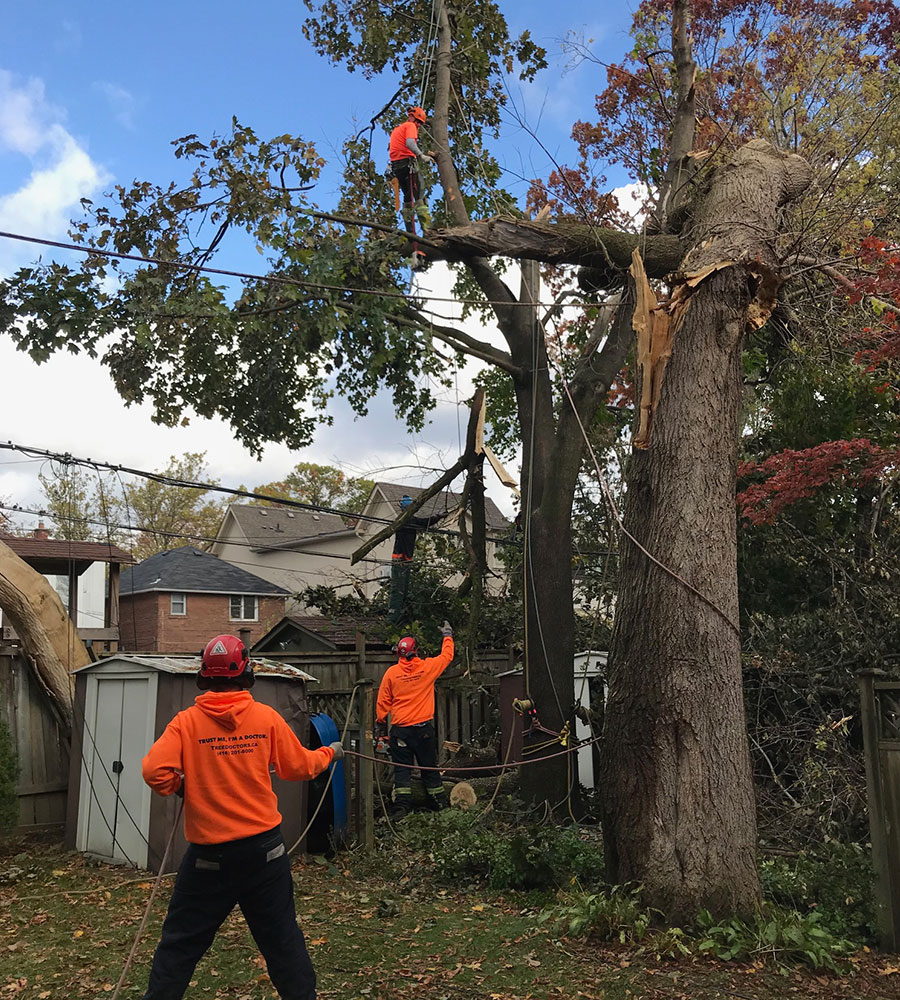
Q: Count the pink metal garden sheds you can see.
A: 0